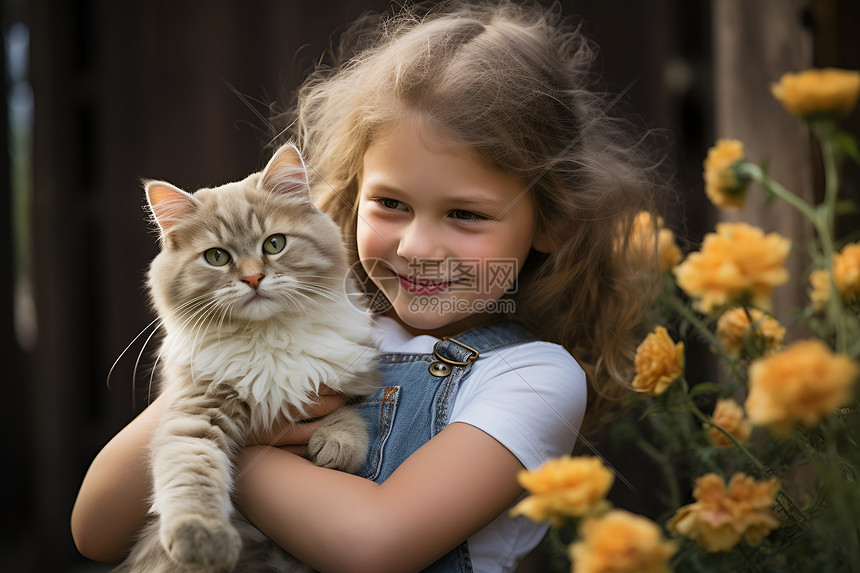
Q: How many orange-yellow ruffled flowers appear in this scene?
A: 12